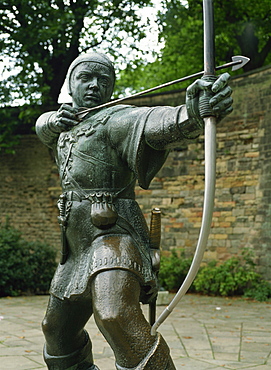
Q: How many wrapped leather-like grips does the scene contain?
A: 2